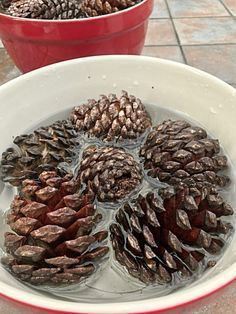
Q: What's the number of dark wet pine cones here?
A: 6